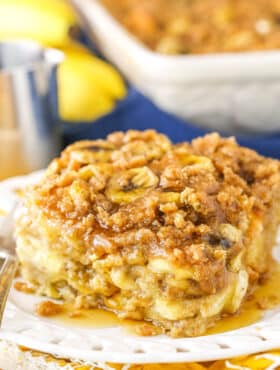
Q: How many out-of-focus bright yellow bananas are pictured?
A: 2